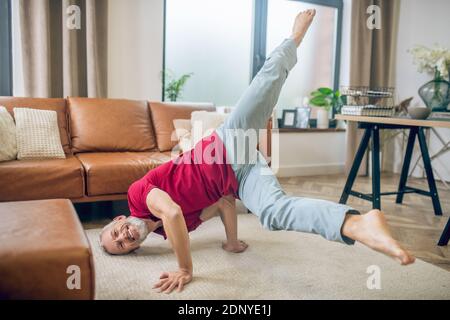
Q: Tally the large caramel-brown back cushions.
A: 3